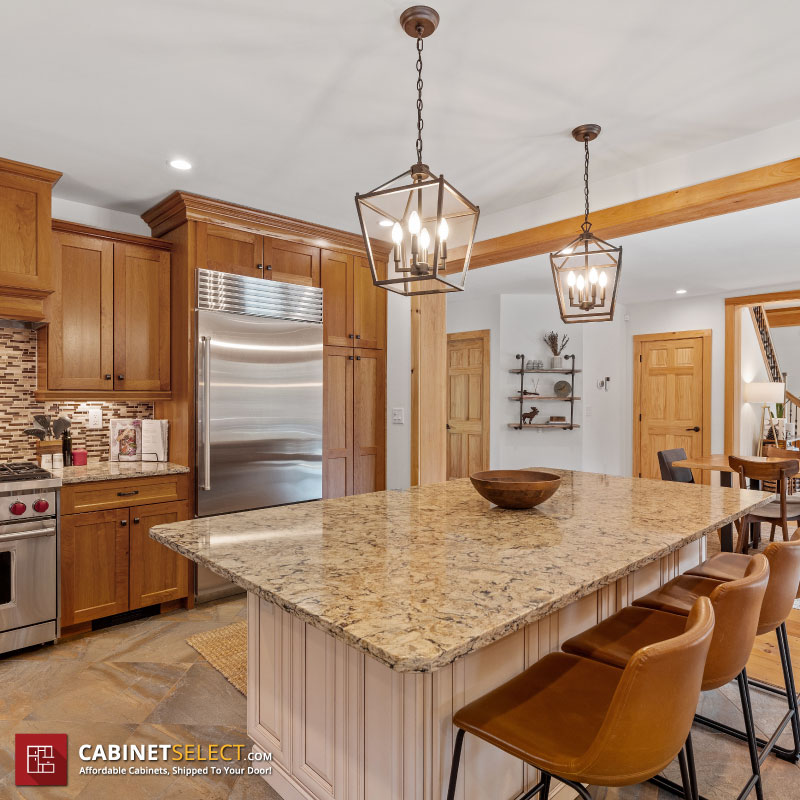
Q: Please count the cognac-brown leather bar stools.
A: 4